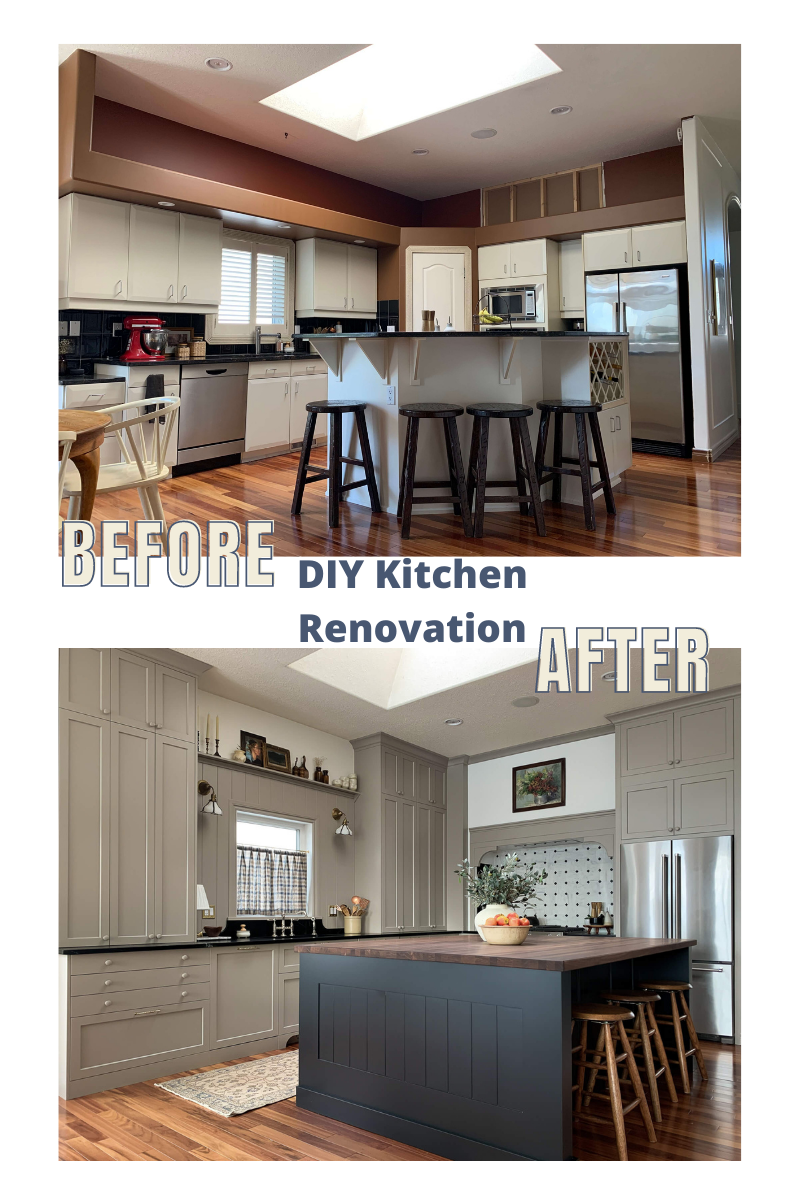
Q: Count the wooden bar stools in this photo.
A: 7